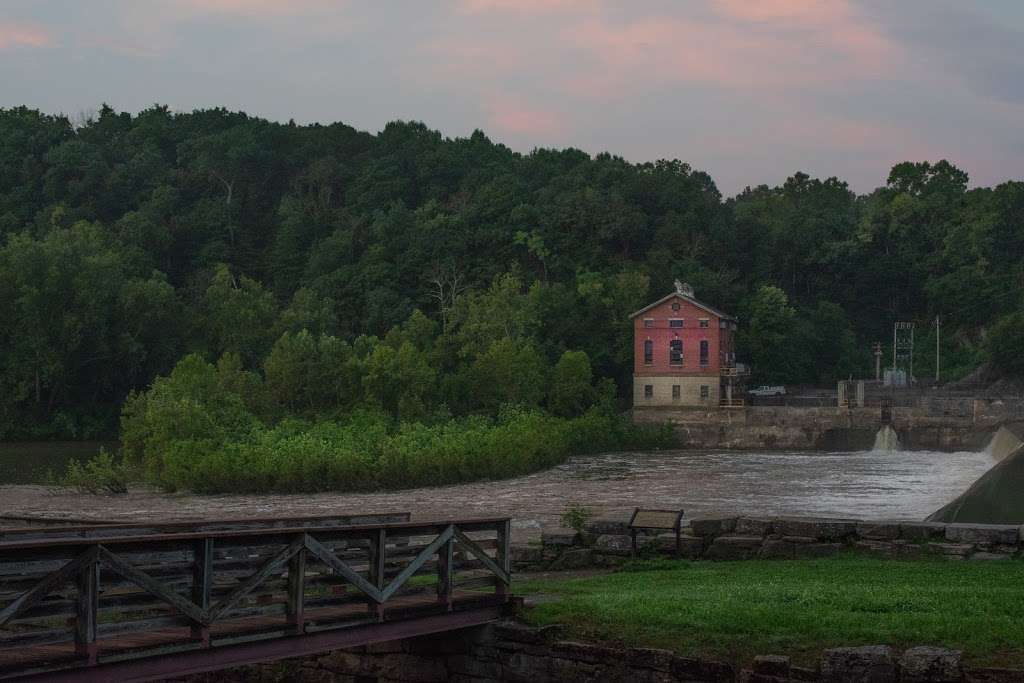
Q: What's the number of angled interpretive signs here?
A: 1